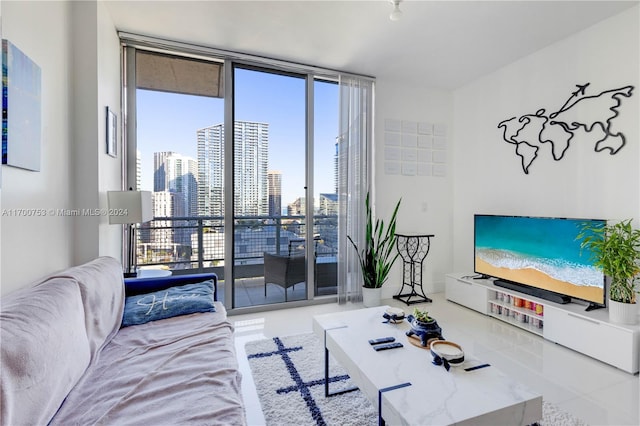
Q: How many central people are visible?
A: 0